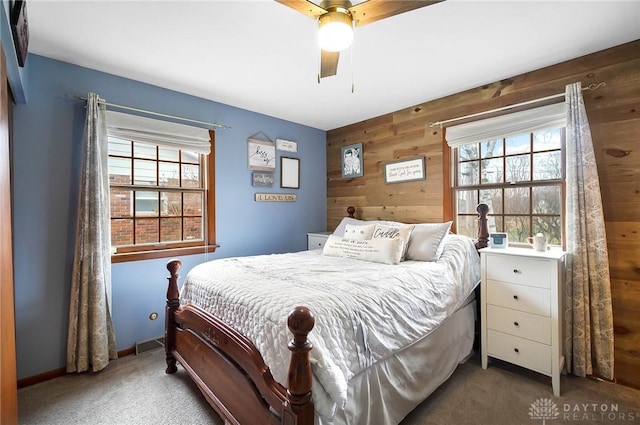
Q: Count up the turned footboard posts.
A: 2